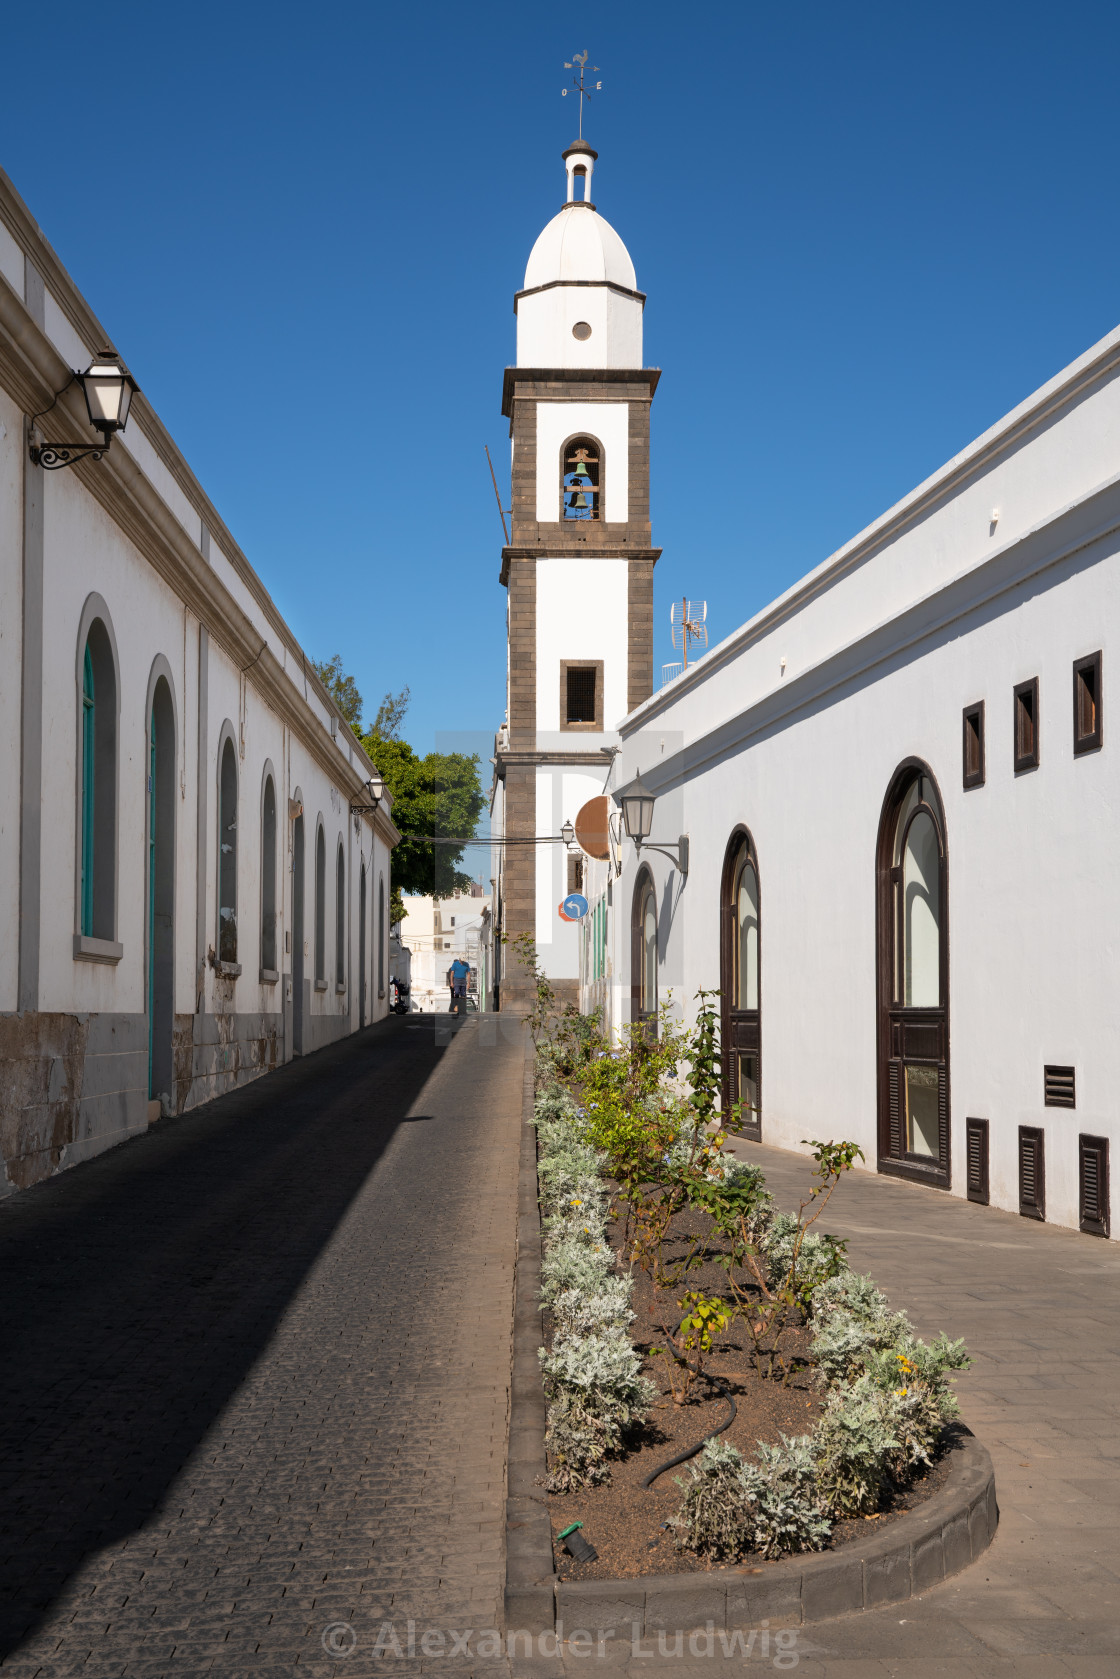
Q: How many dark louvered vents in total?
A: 4